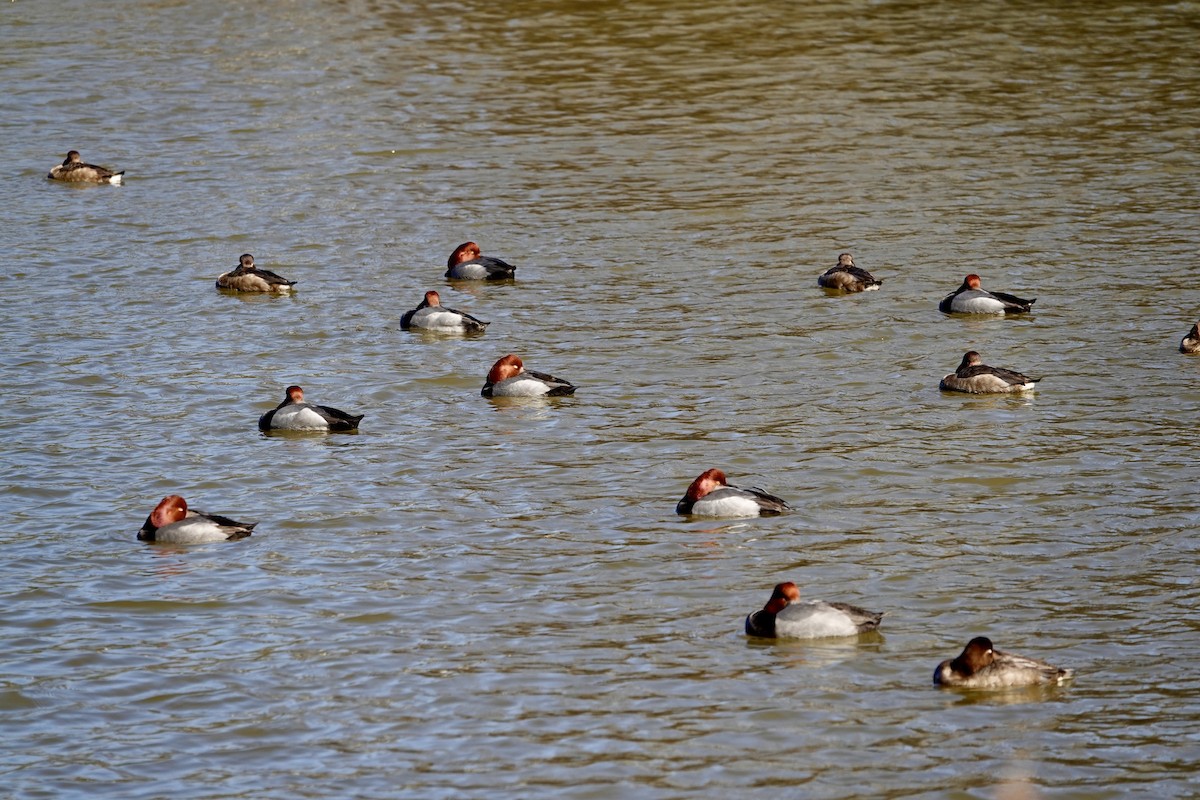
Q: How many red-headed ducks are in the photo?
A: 8